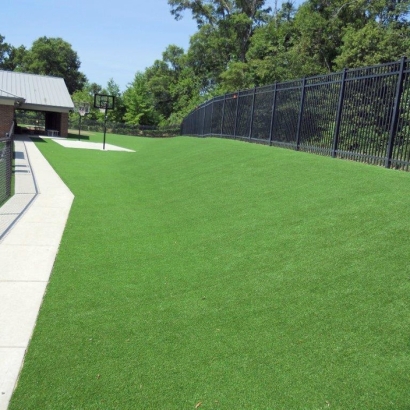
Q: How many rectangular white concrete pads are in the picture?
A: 1